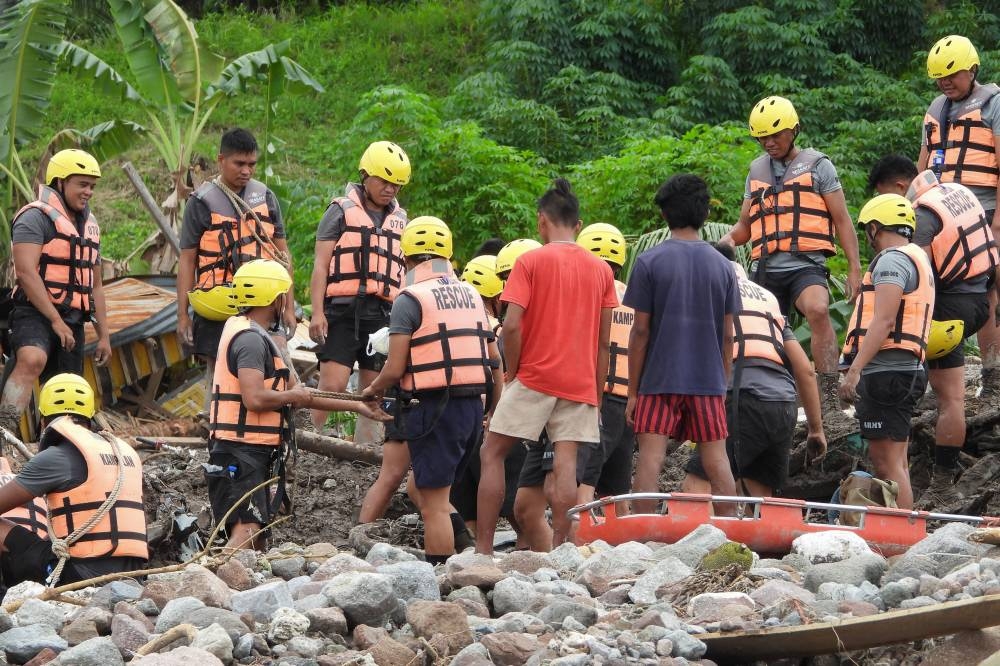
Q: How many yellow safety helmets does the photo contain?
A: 13